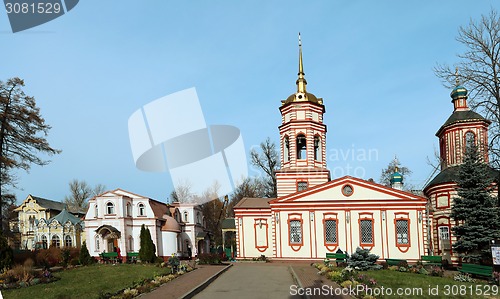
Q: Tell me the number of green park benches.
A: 6